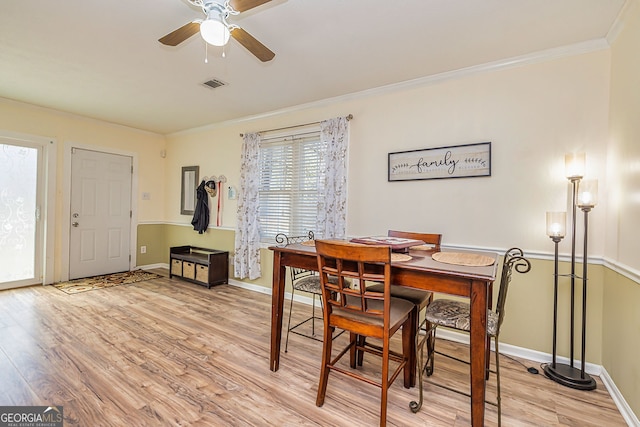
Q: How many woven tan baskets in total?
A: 3